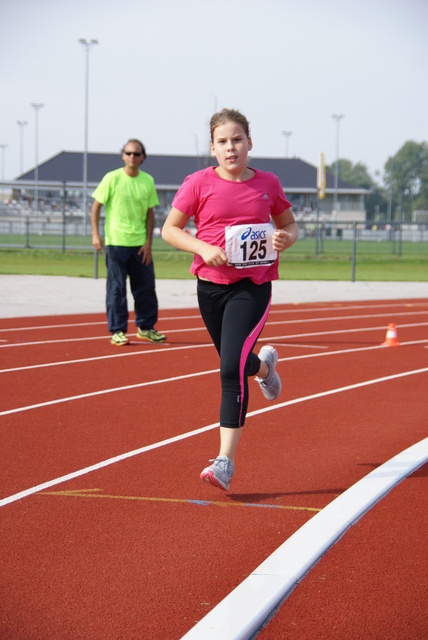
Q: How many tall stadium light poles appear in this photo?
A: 6